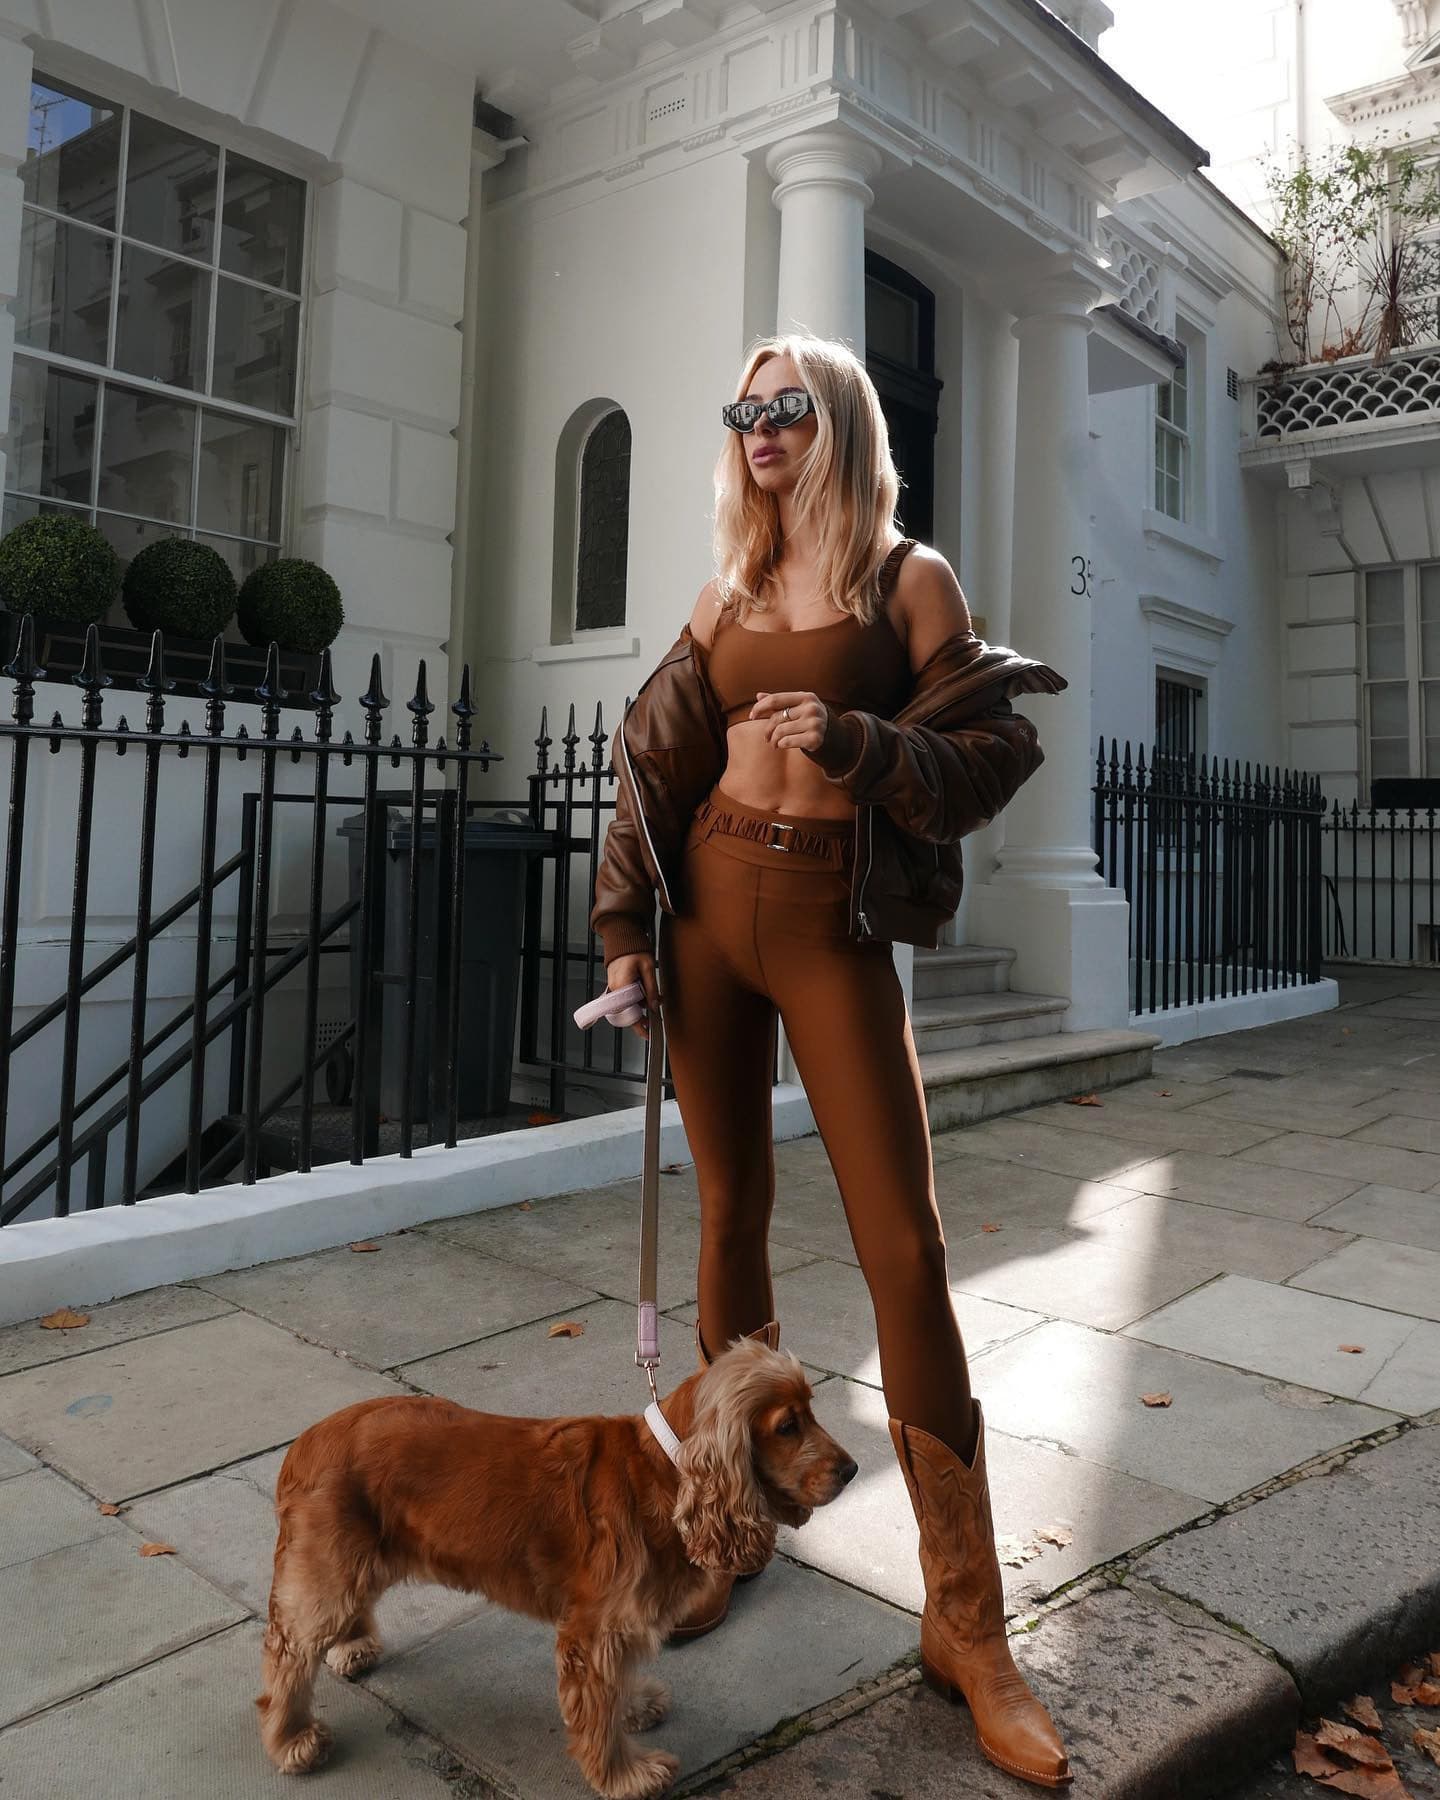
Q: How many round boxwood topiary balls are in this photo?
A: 3